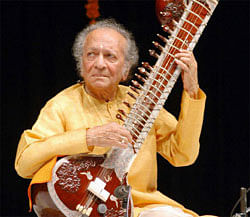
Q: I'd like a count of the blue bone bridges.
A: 0